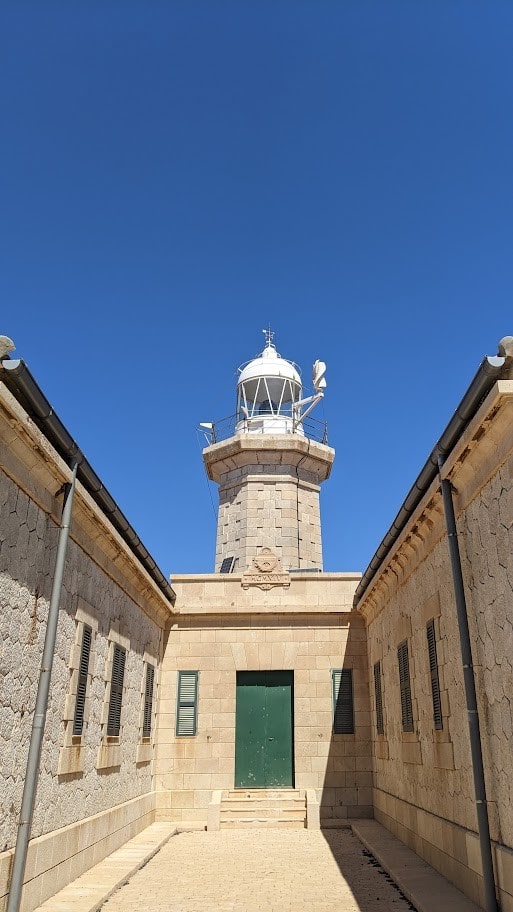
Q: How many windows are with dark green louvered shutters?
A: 8